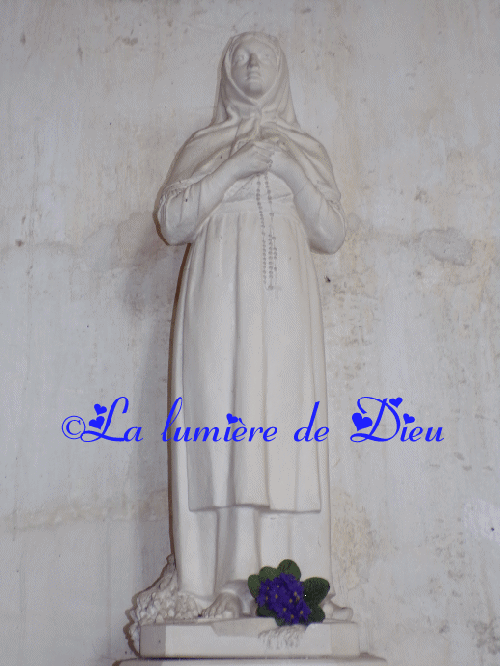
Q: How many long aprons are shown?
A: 1